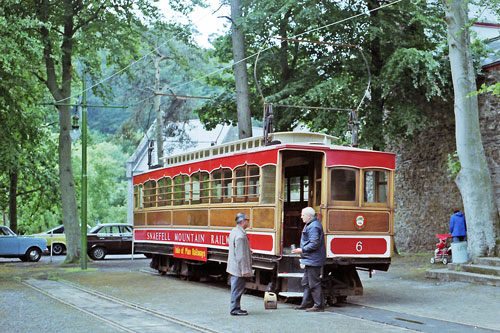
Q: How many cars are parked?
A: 3